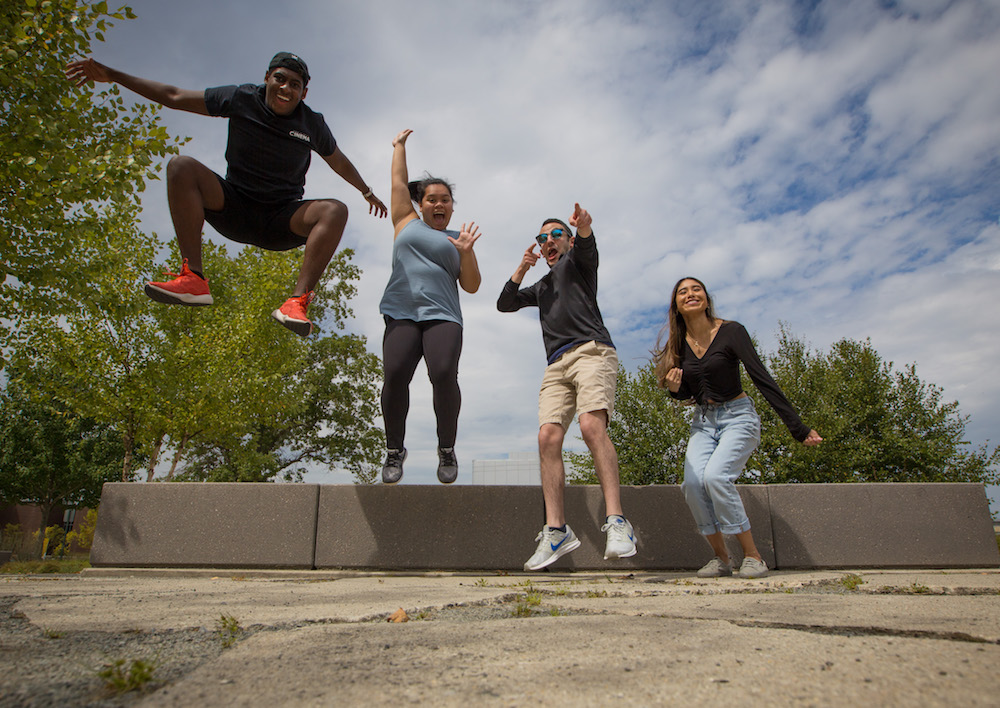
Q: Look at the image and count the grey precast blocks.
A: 4